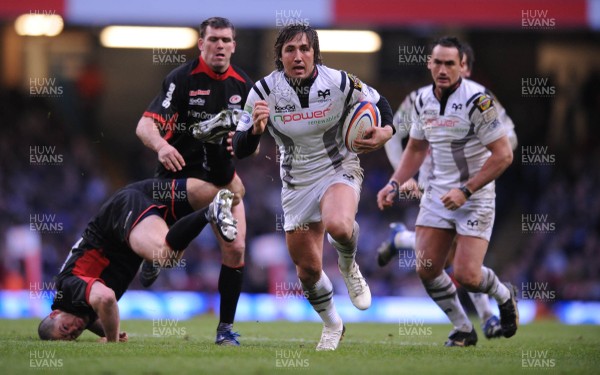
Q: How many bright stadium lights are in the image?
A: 3